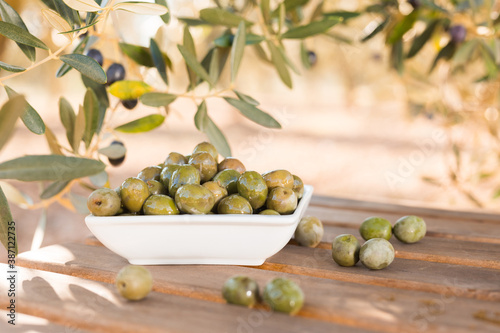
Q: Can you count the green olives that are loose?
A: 8